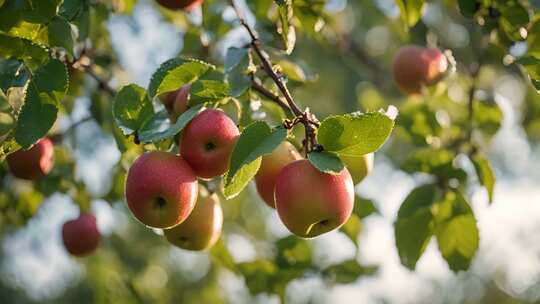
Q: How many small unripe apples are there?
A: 2